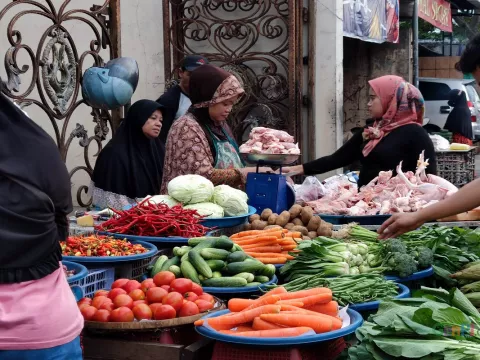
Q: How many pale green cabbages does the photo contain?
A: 4